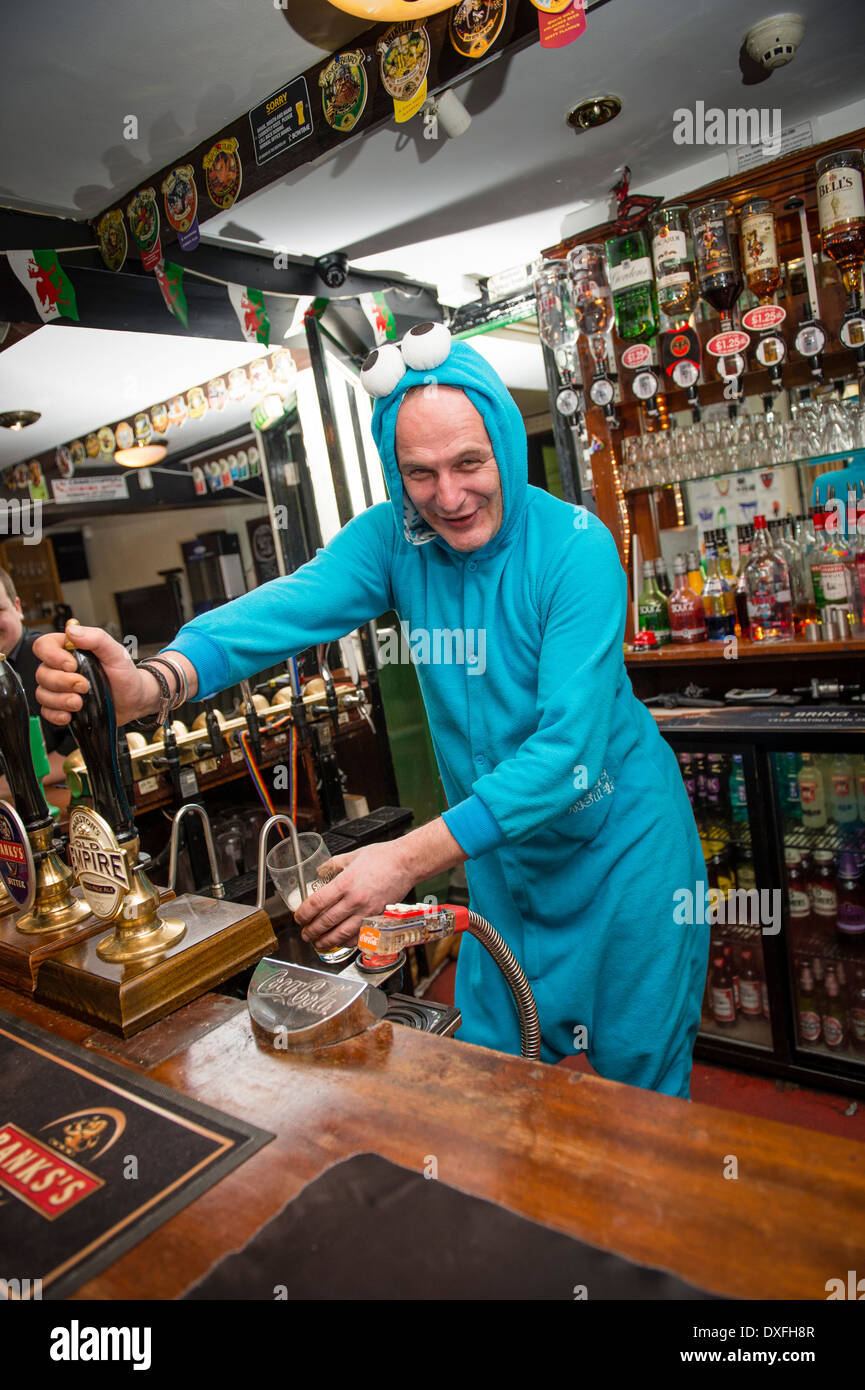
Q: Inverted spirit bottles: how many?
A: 7